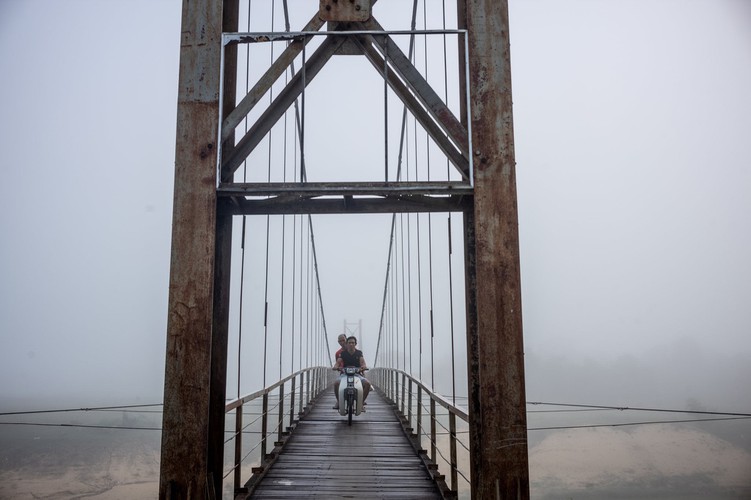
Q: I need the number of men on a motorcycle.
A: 2